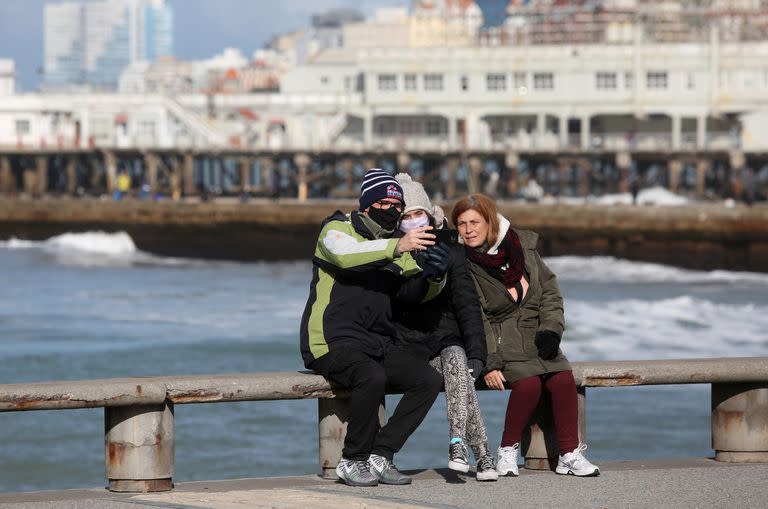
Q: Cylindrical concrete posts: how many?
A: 4